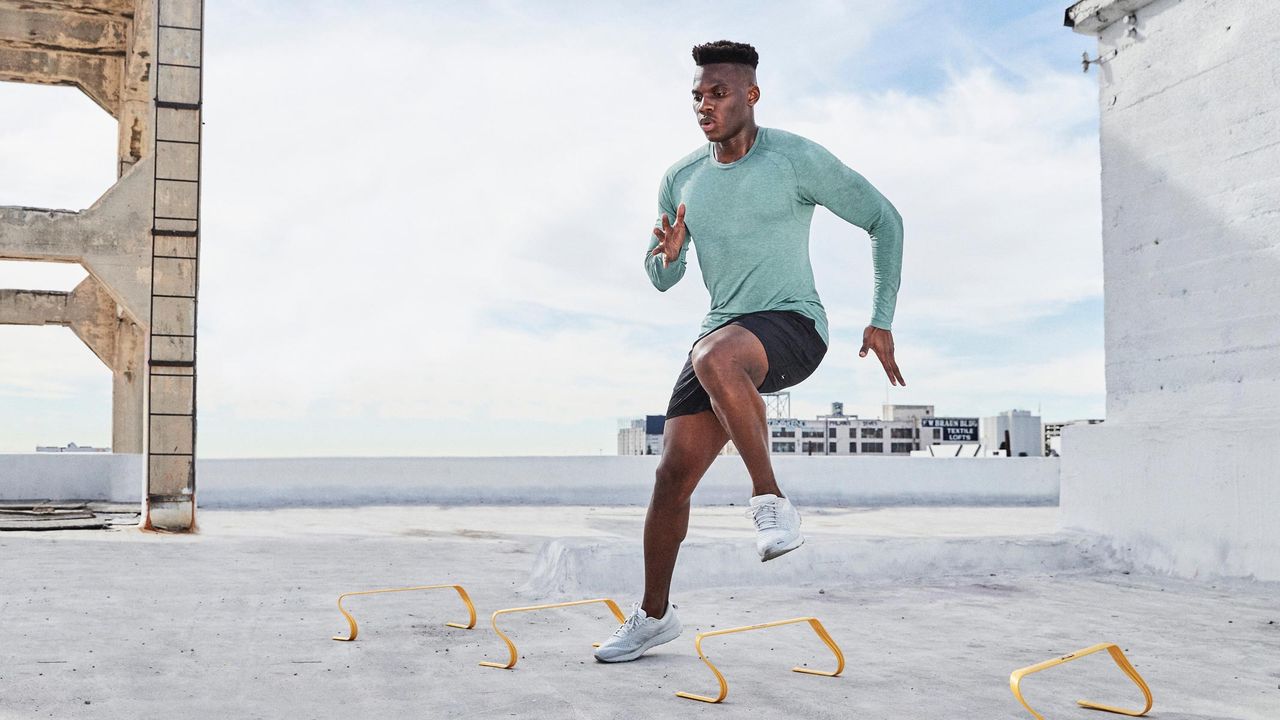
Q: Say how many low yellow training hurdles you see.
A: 4